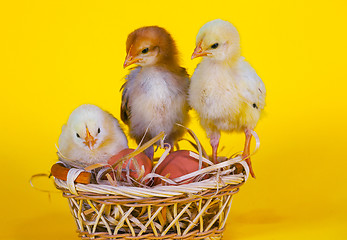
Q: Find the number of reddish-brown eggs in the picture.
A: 2